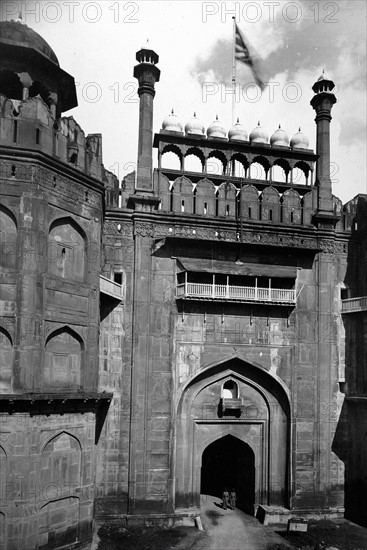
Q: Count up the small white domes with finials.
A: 7